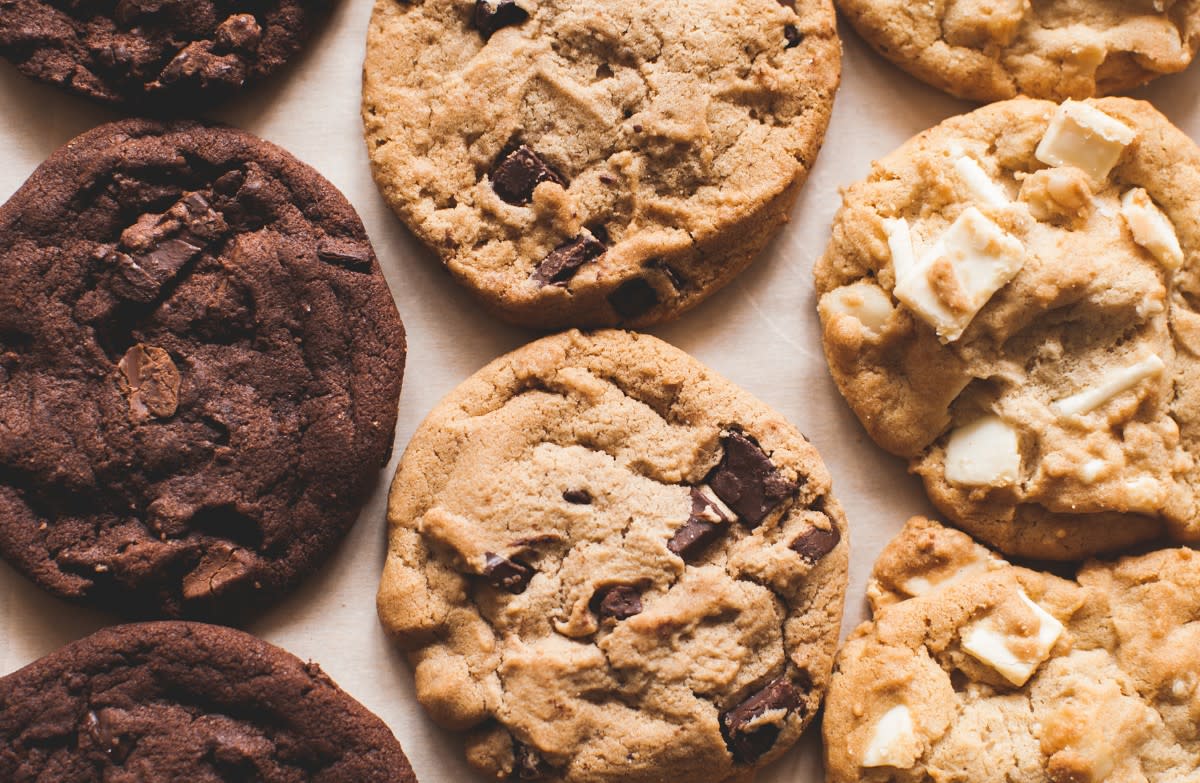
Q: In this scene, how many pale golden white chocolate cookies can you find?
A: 3